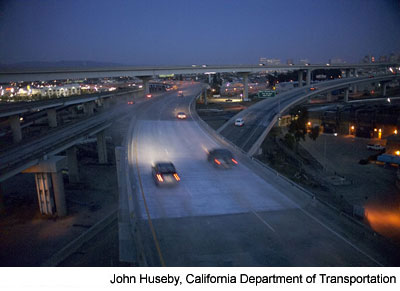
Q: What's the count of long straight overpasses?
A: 1